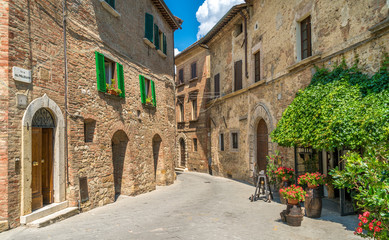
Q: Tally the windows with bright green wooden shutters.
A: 2